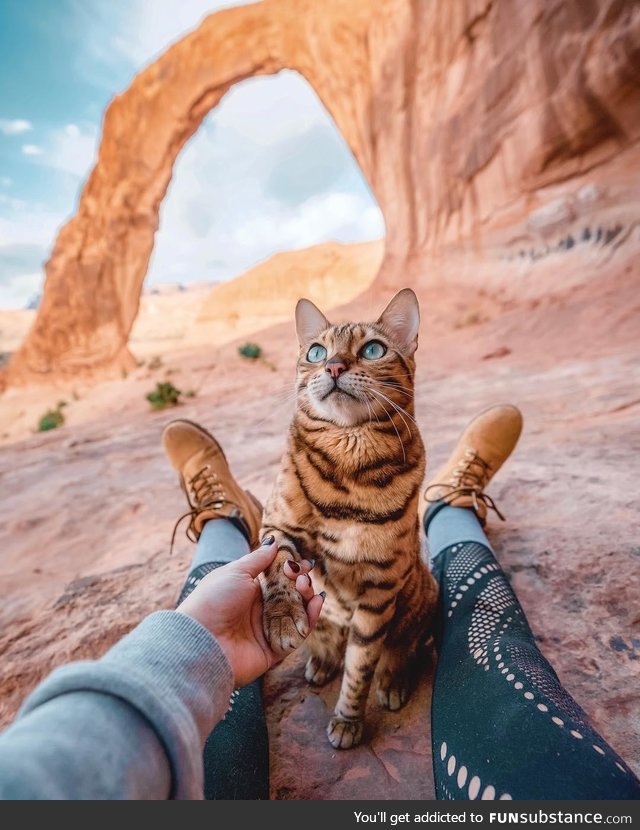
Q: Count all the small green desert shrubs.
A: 3